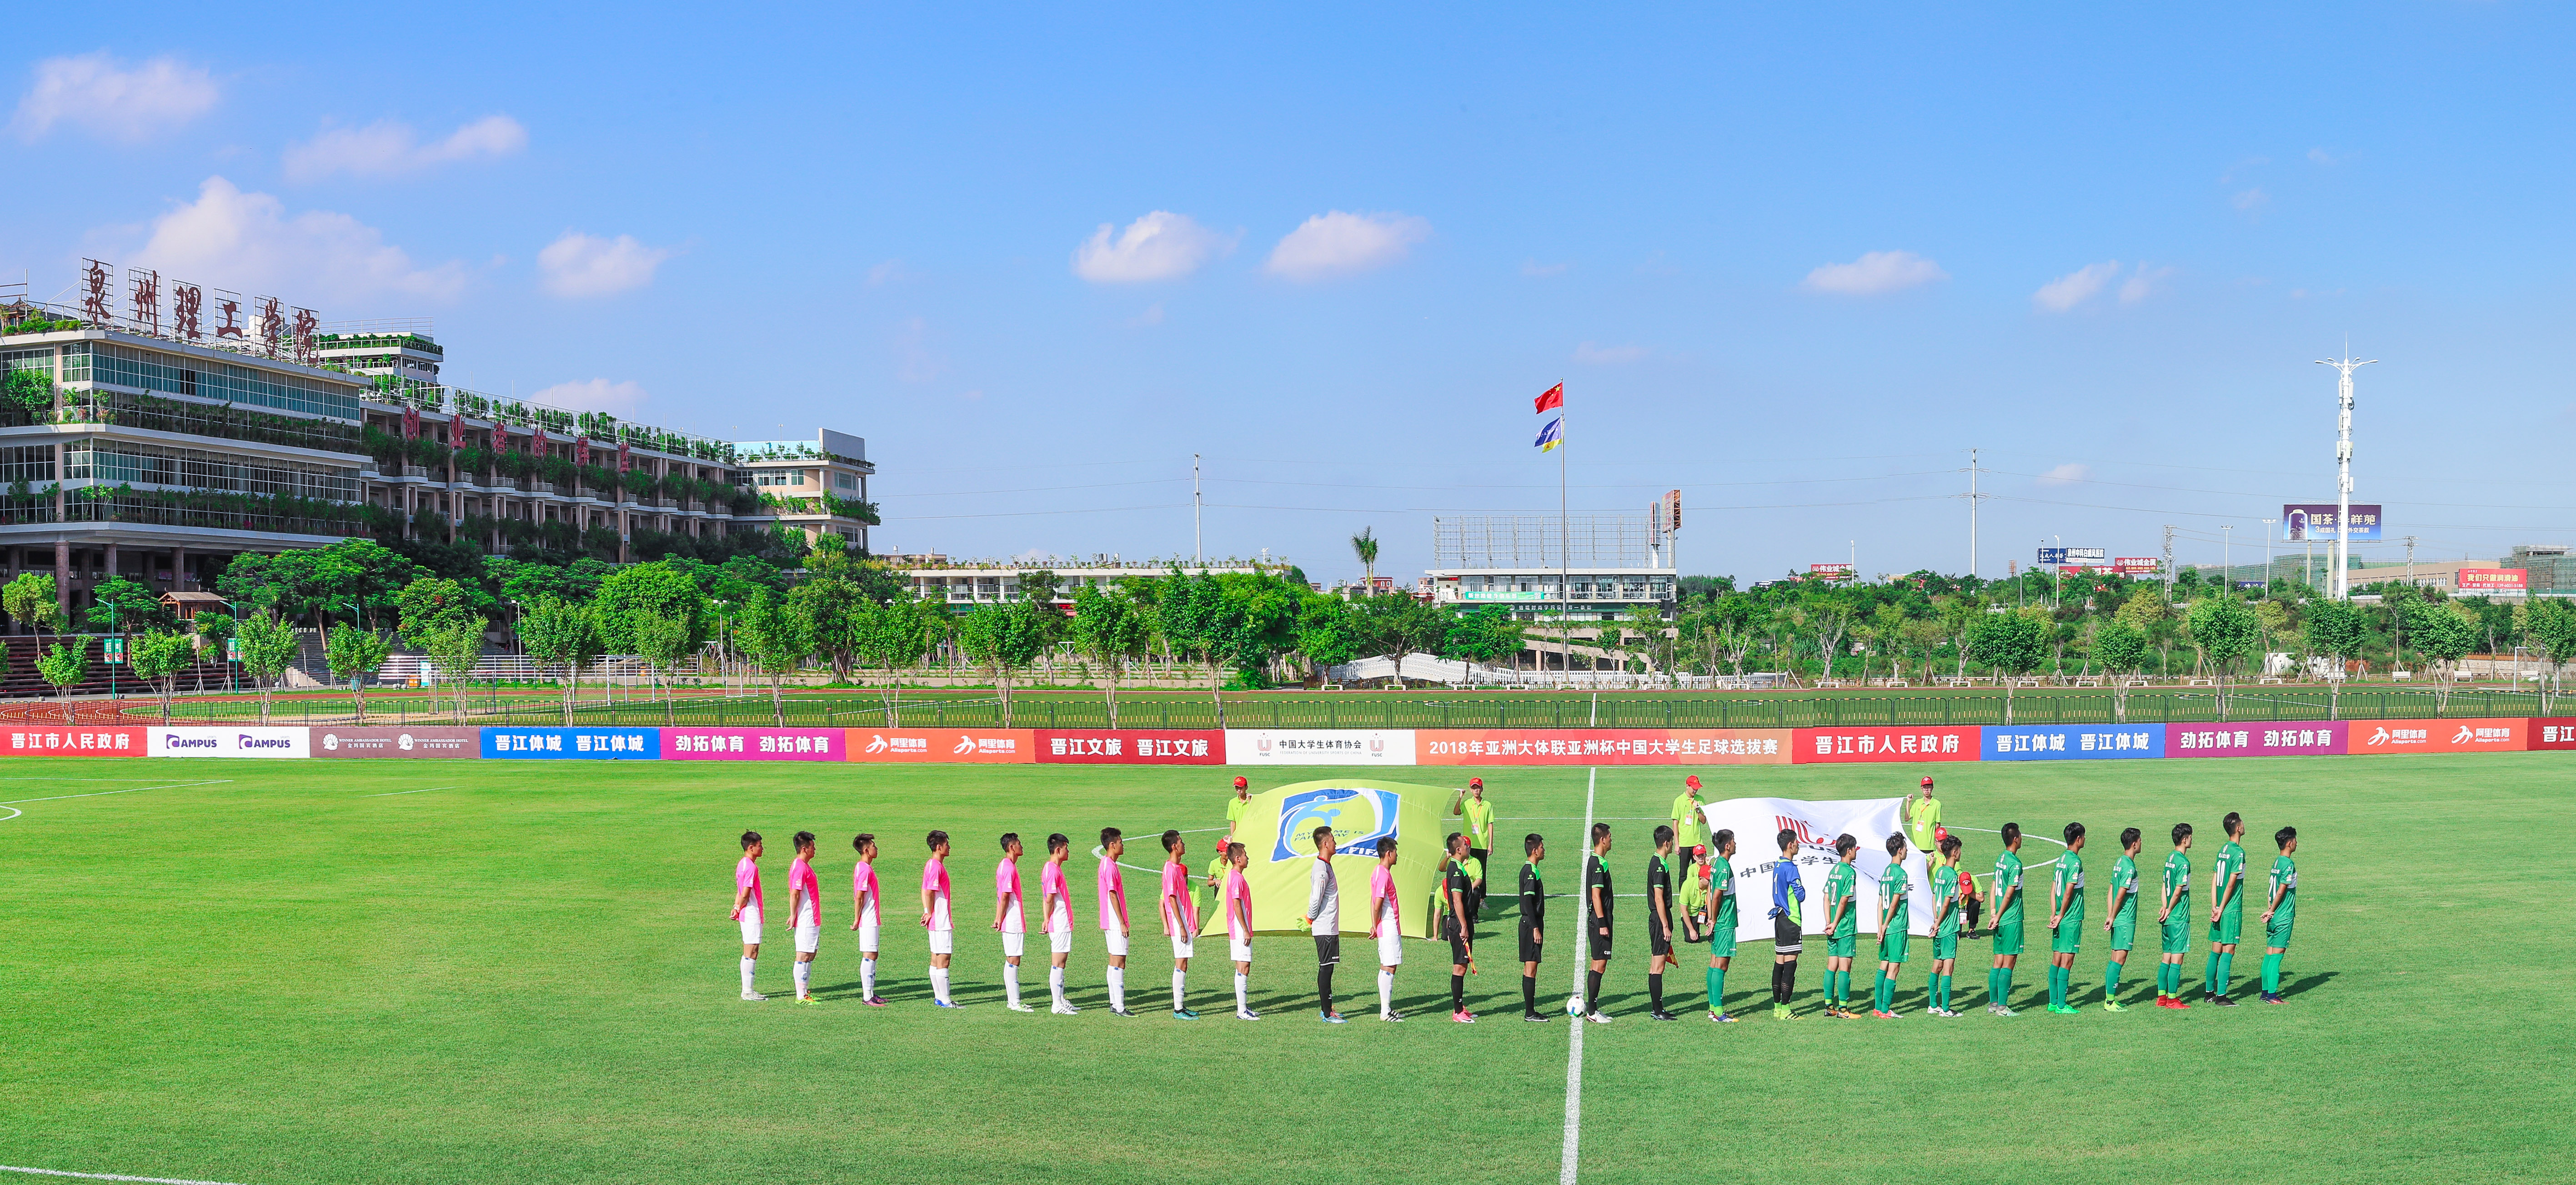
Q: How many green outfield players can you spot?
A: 10